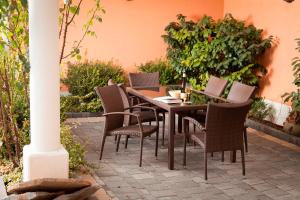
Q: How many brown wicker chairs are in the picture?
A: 6